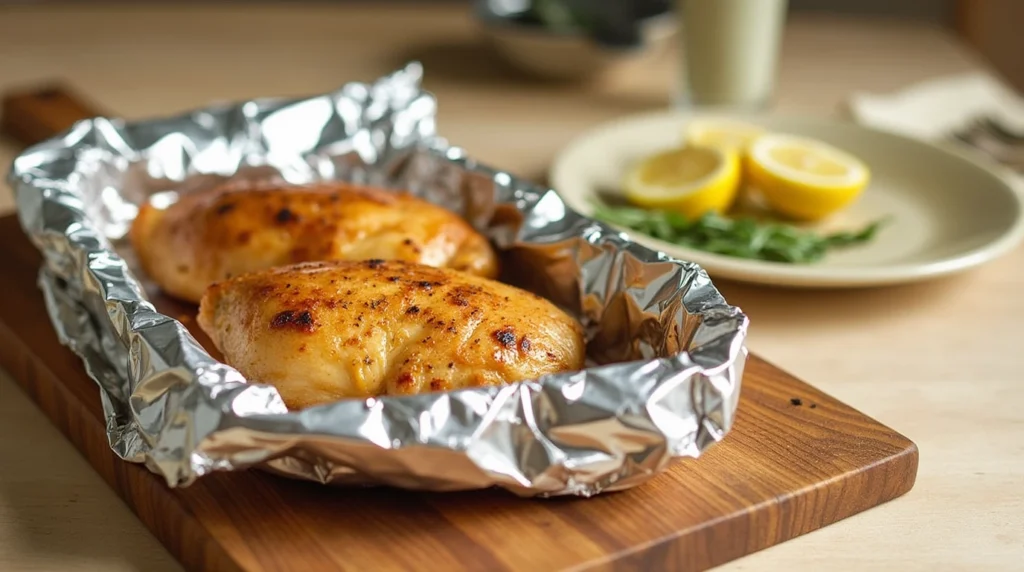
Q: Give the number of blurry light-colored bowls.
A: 1